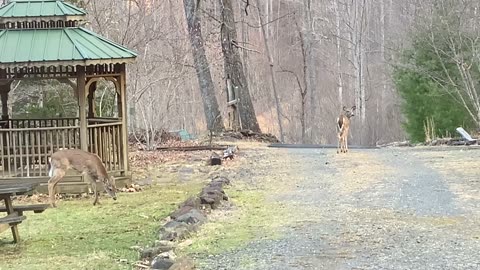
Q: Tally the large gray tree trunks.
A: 2